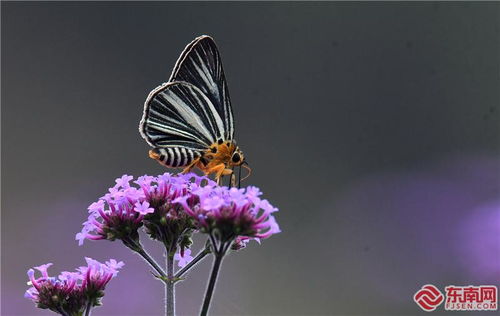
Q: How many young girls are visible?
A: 0